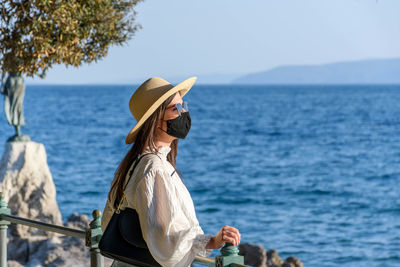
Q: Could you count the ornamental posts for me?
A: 3